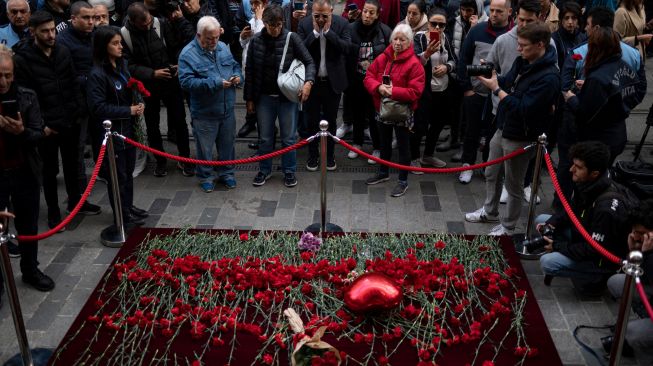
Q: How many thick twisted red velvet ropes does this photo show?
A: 5